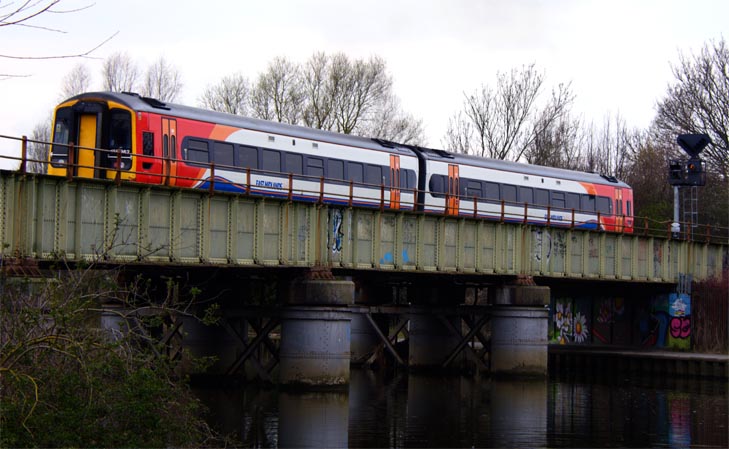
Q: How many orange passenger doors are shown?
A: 4